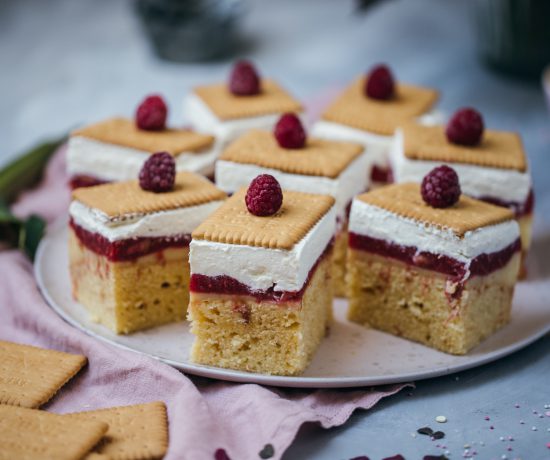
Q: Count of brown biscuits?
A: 11